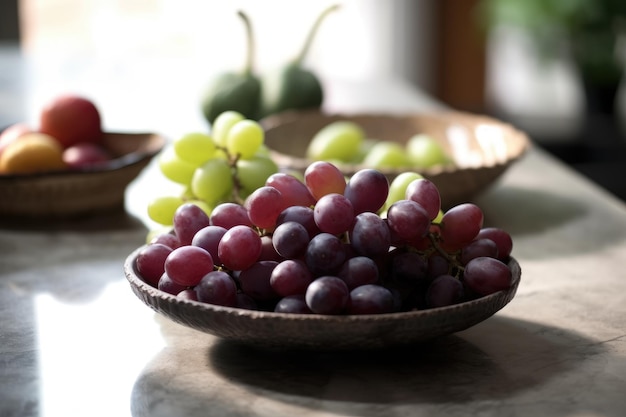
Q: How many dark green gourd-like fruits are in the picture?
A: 2